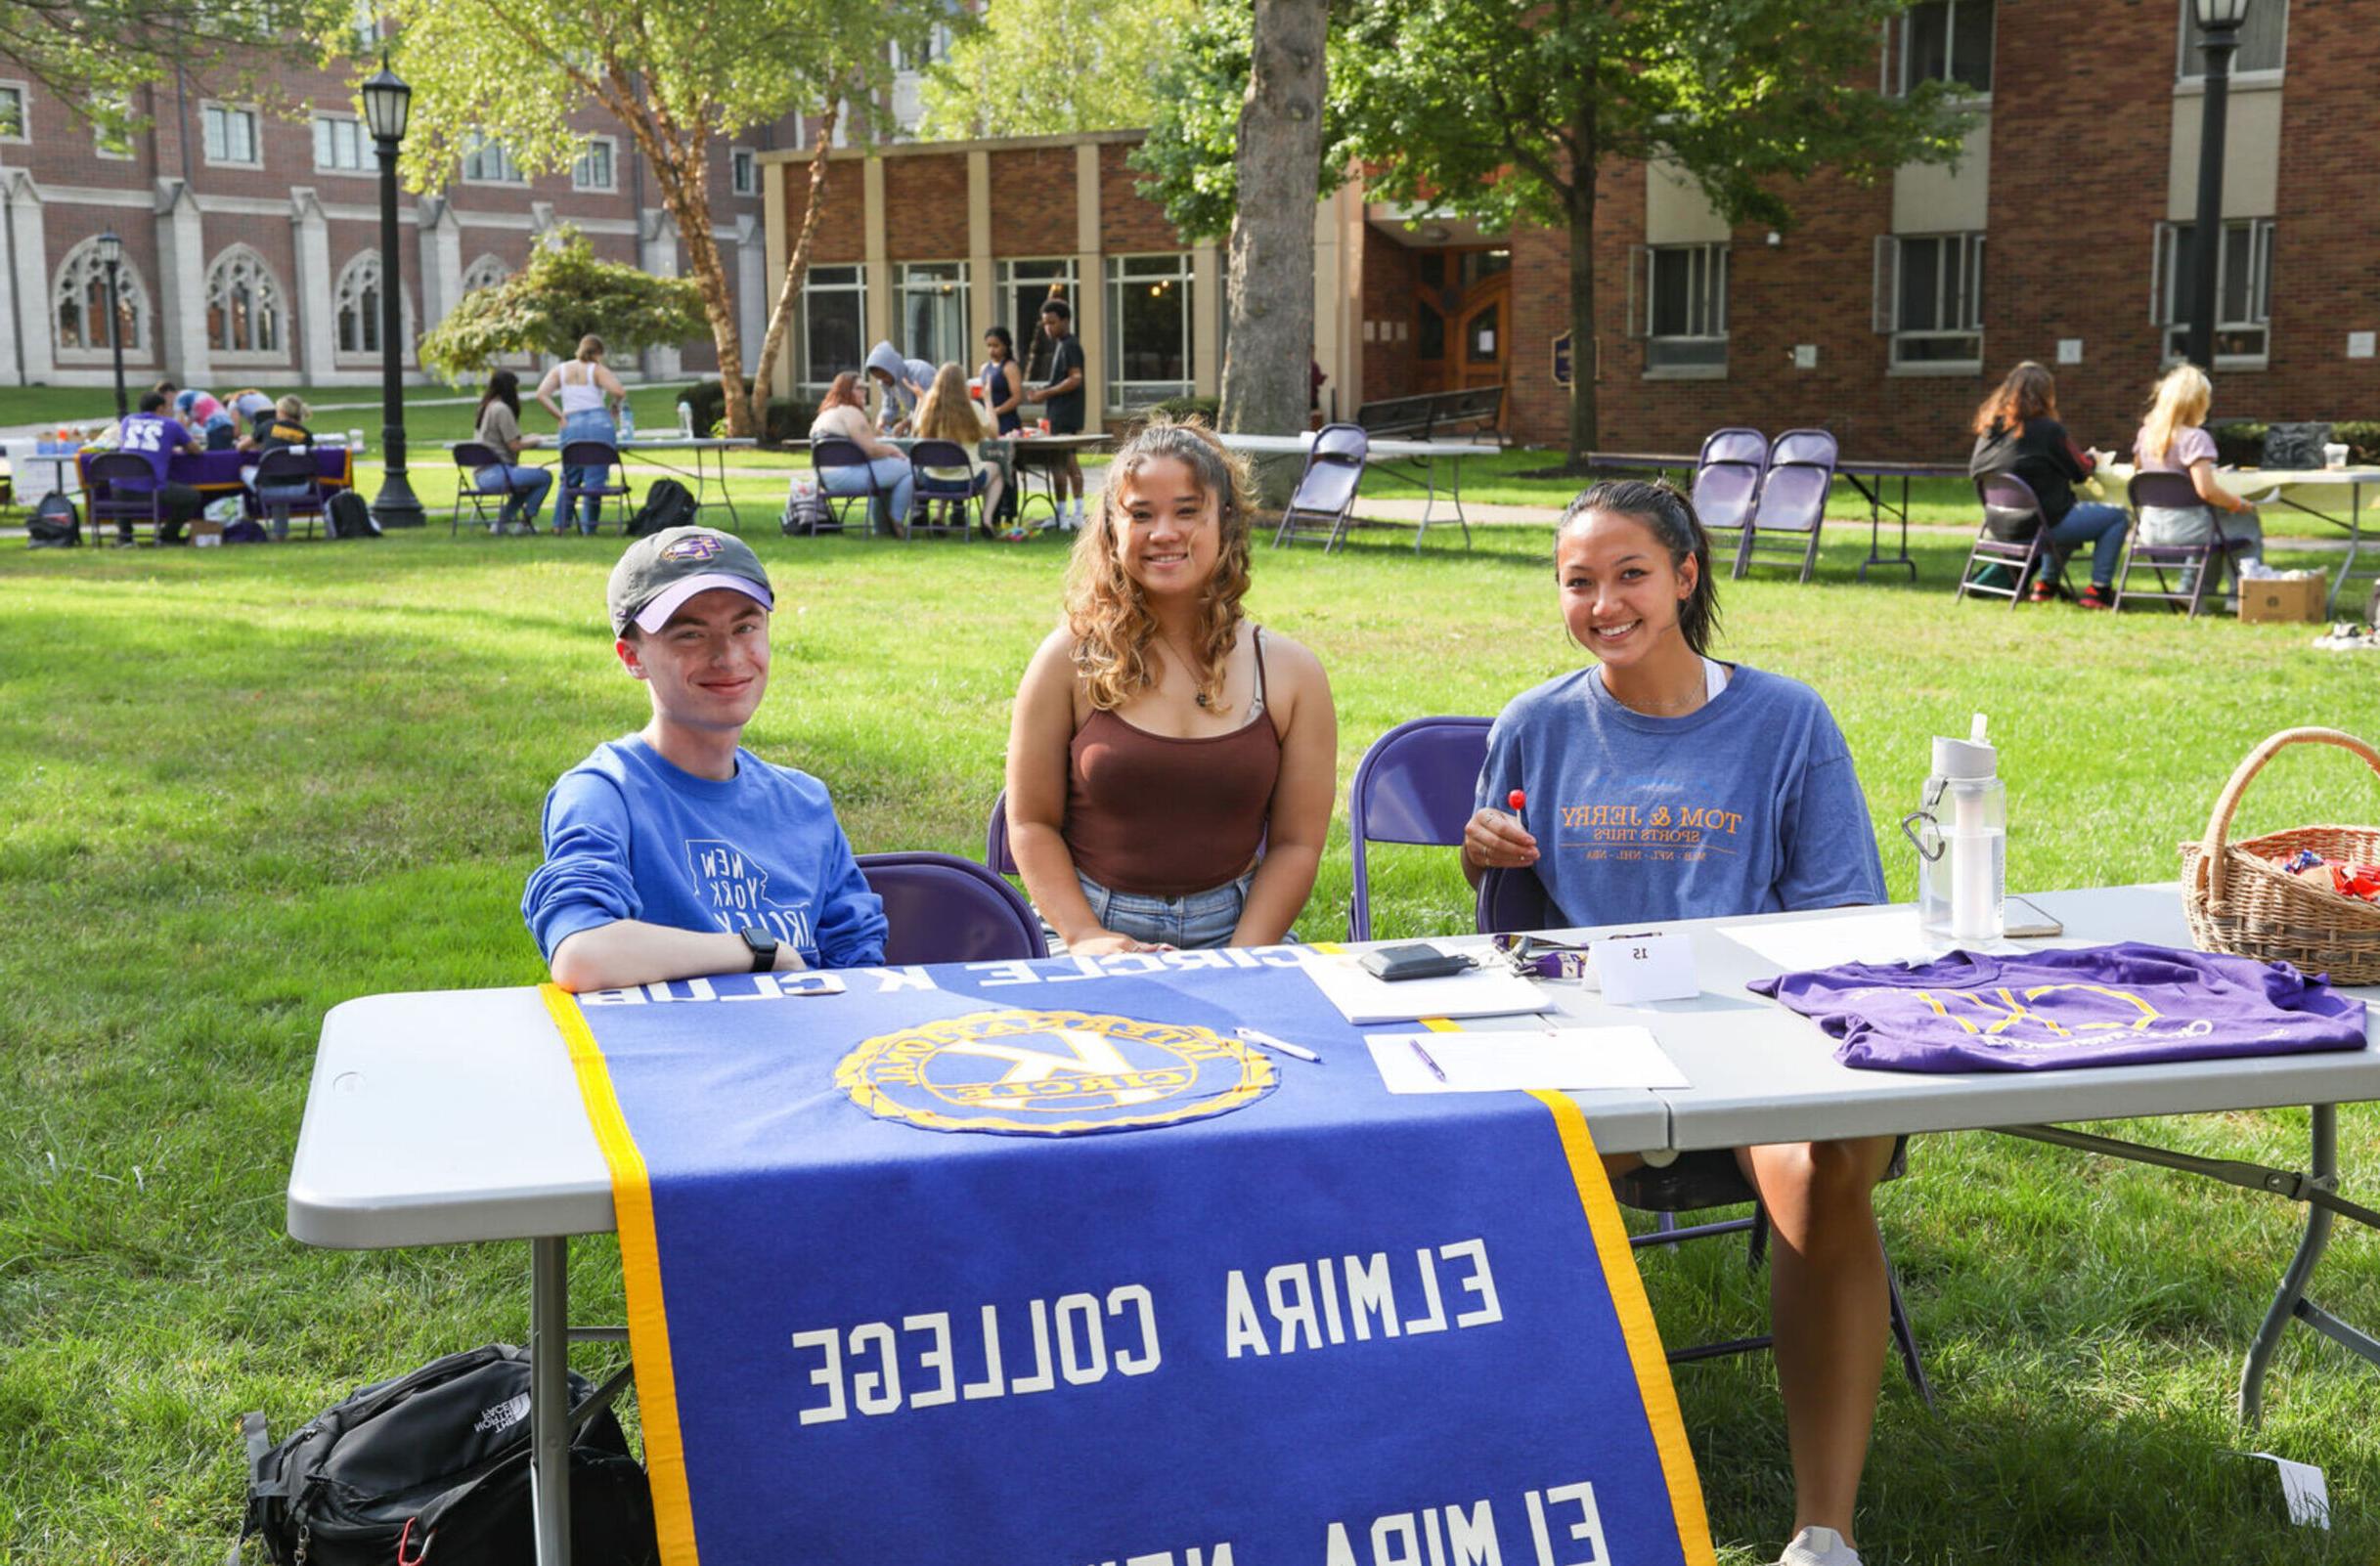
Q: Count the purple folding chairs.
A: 15